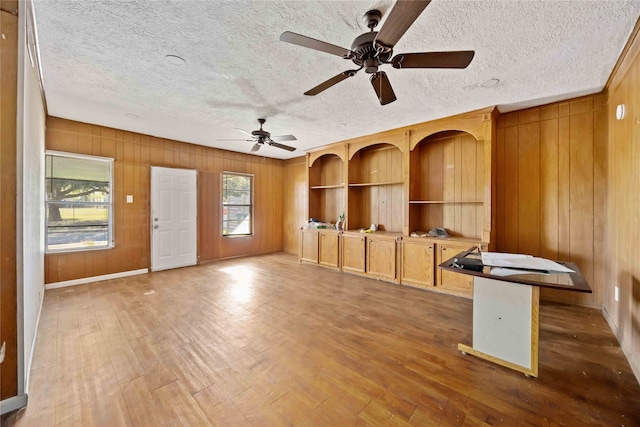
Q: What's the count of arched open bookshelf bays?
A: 3